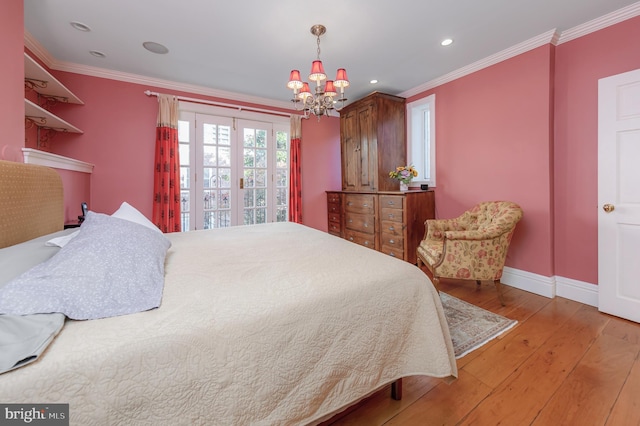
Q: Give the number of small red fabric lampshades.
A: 5